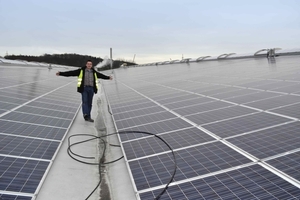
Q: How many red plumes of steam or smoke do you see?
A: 0